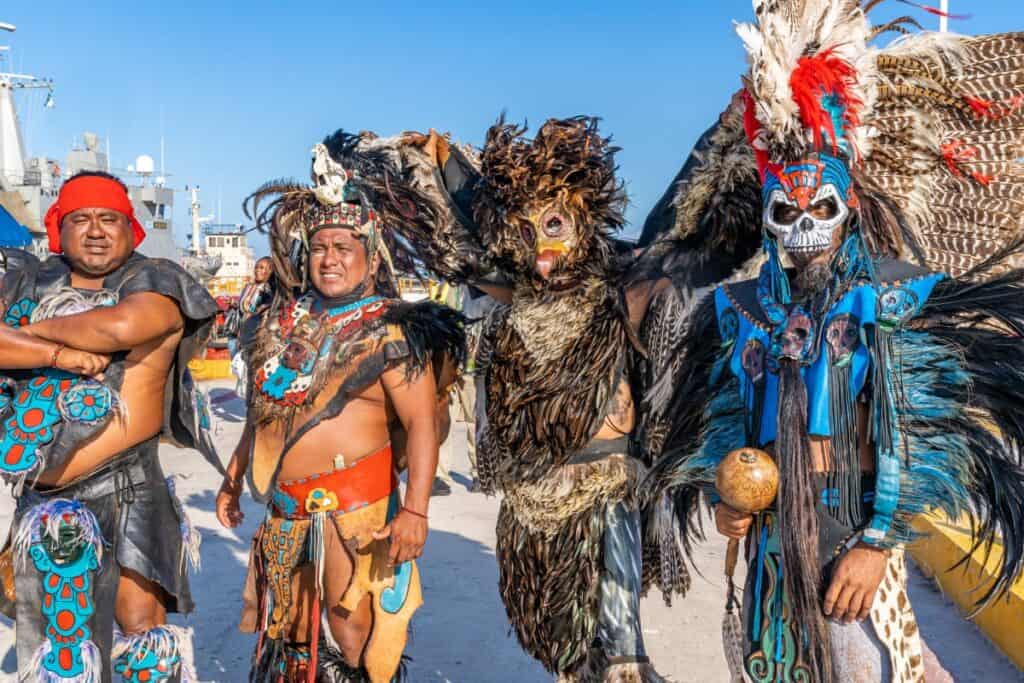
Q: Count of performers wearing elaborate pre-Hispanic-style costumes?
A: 4